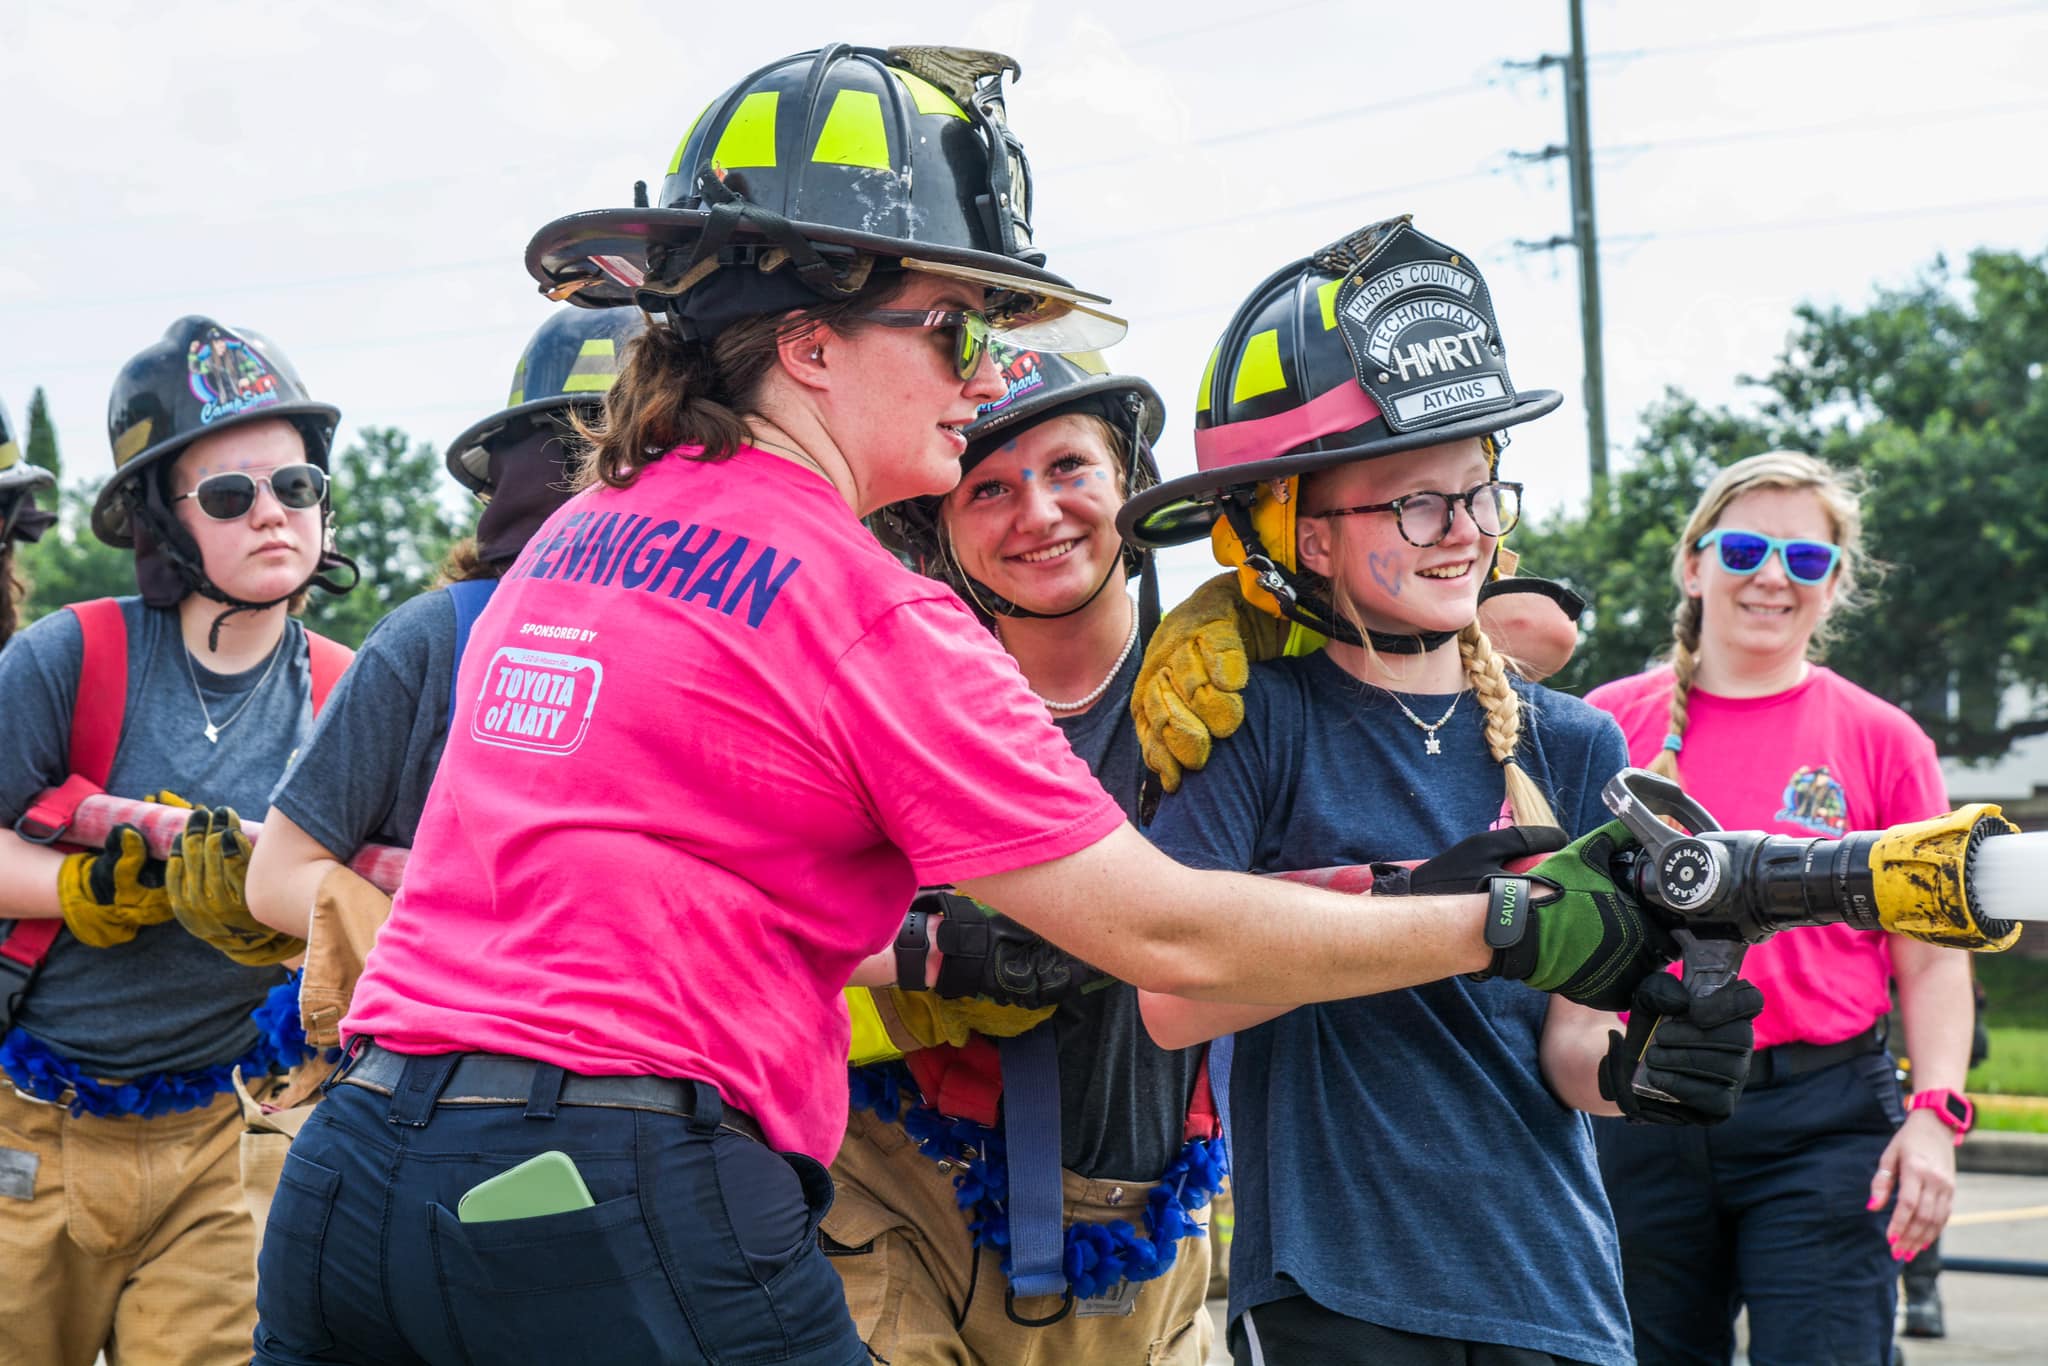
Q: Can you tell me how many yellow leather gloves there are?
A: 4